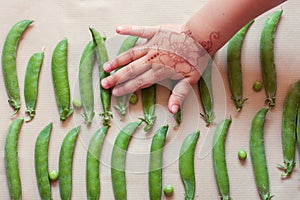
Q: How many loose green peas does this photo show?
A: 6